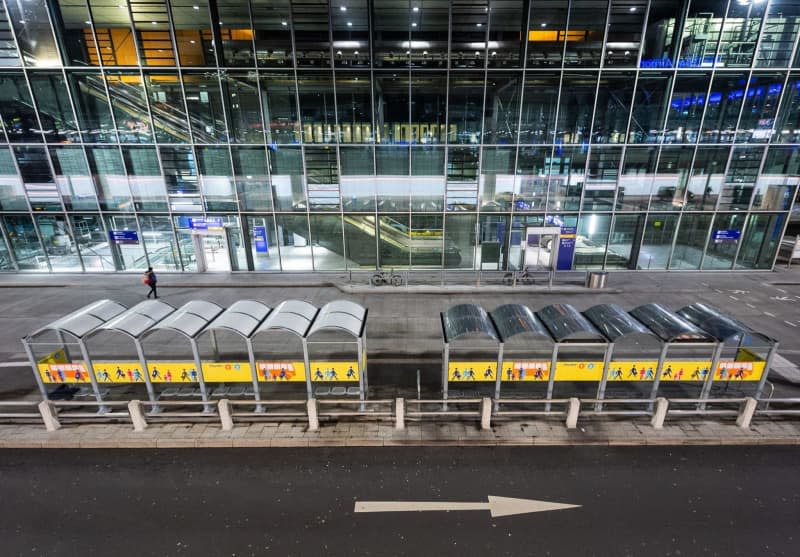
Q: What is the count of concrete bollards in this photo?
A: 9